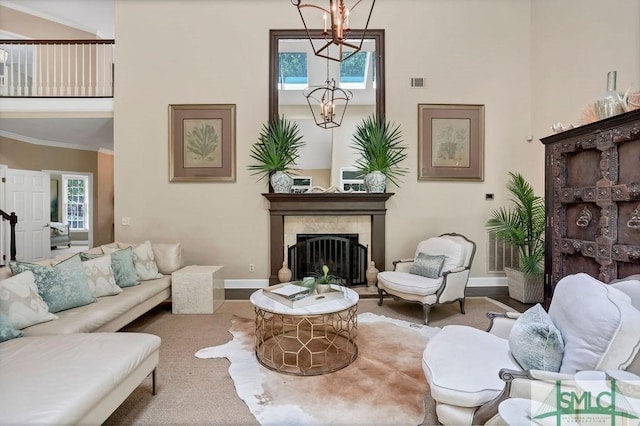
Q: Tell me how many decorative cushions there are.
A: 8